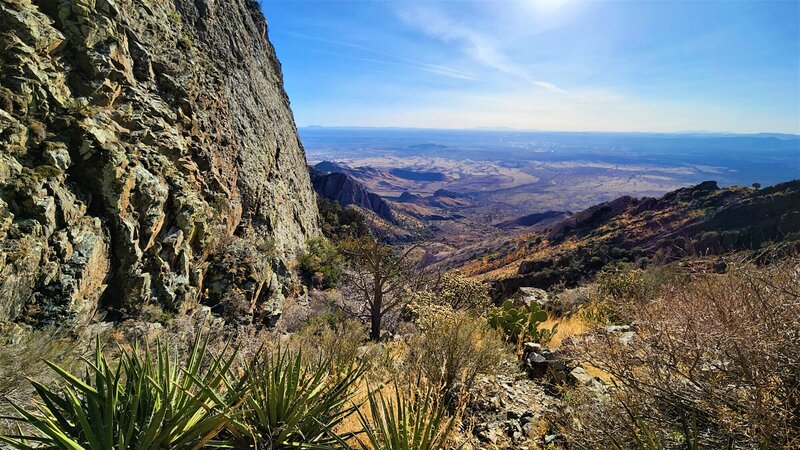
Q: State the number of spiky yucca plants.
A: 3